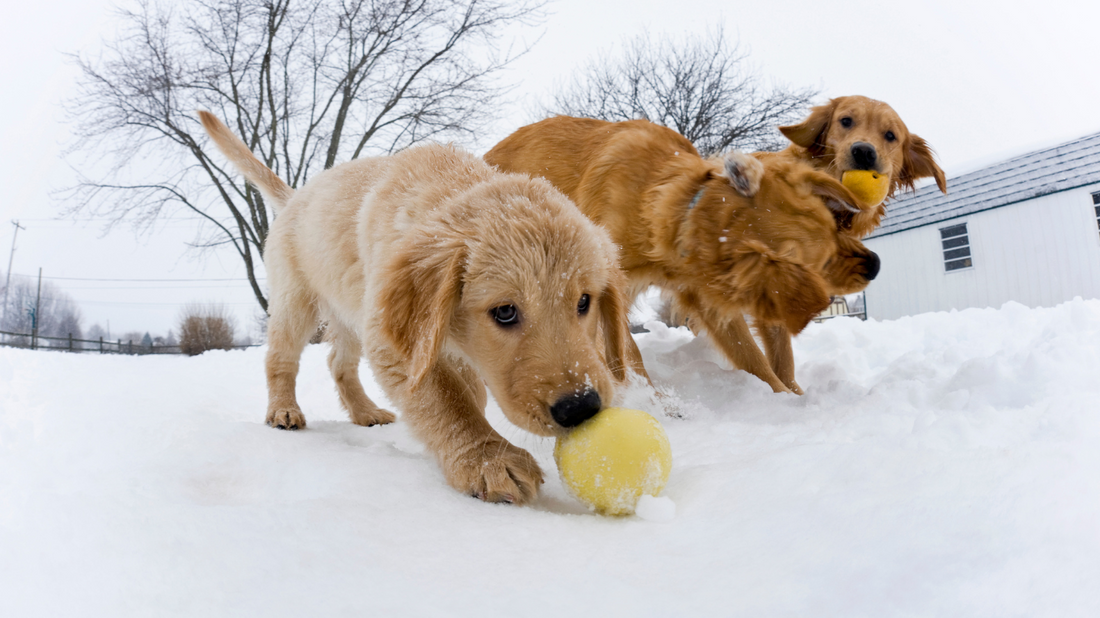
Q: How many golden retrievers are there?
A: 3